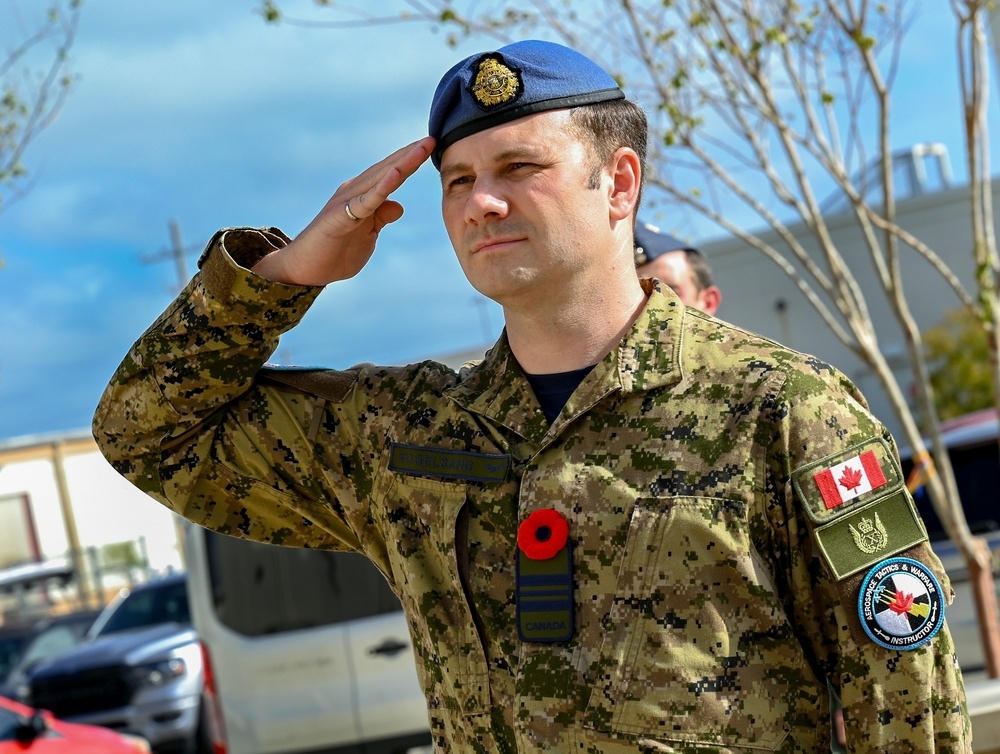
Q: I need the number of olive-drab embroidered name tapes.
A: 1